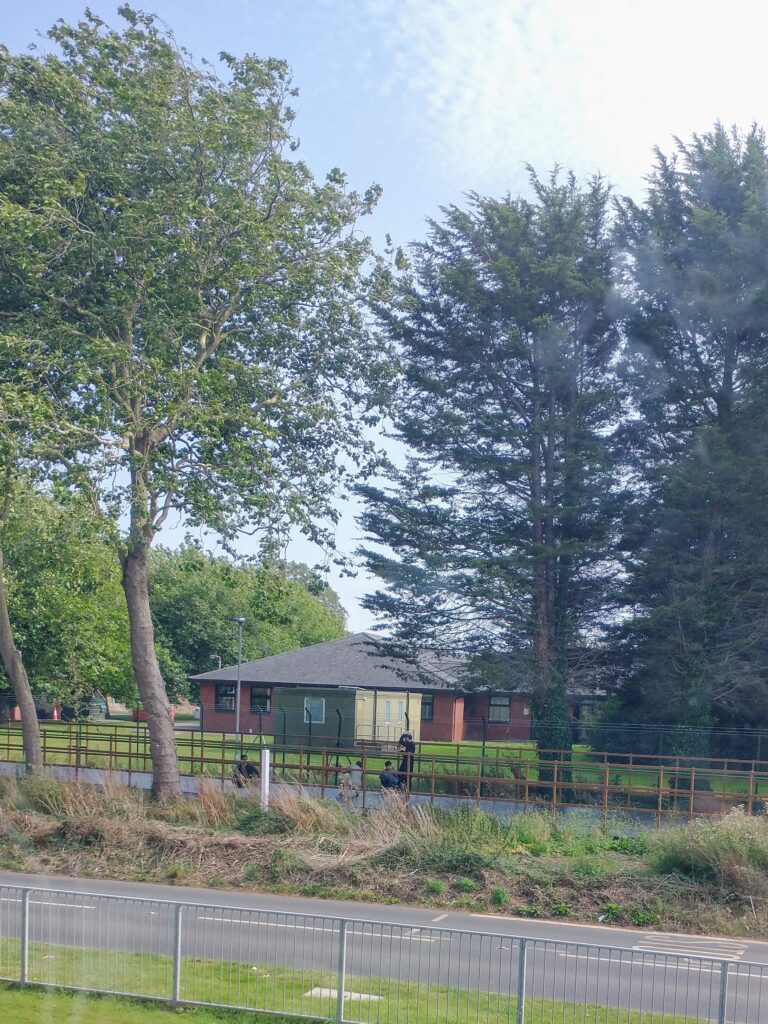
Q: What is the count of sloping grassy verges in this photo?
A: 1